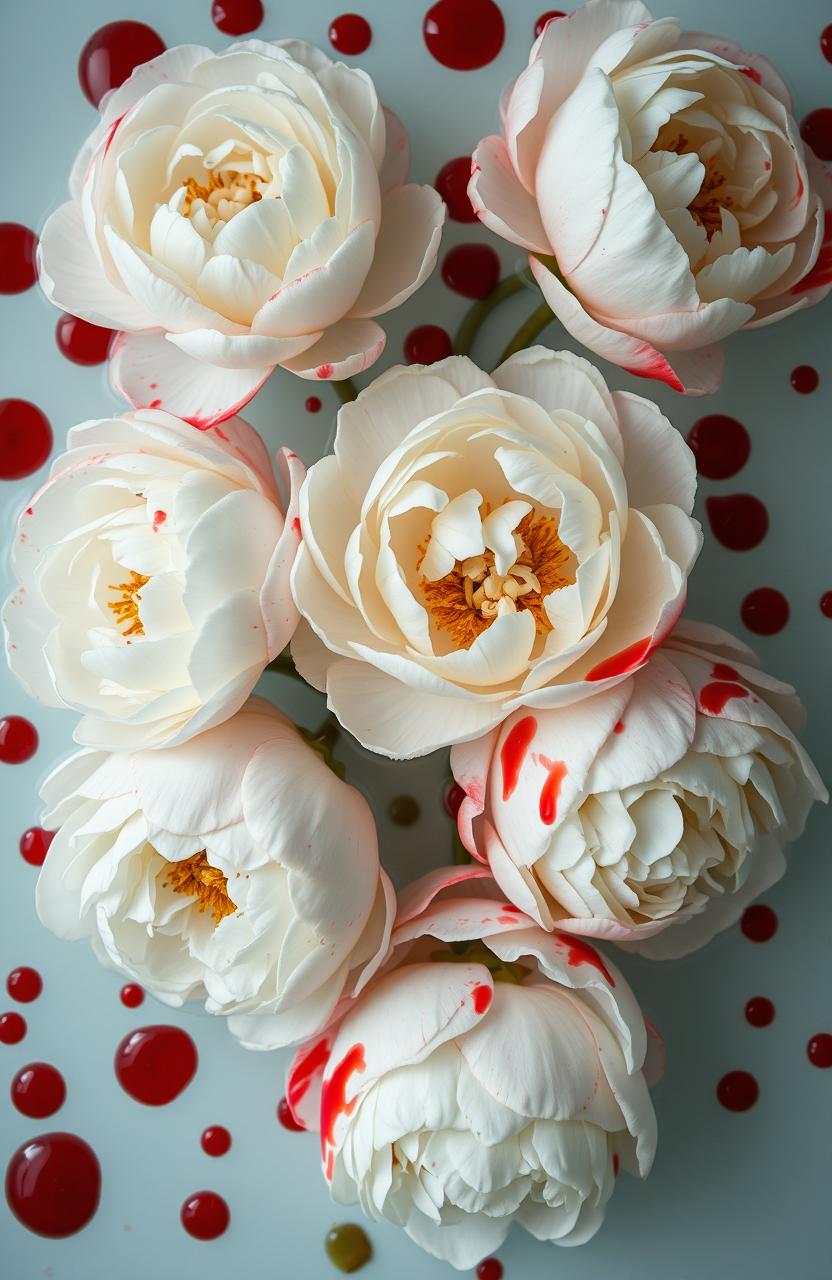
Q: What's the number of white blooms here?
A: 7